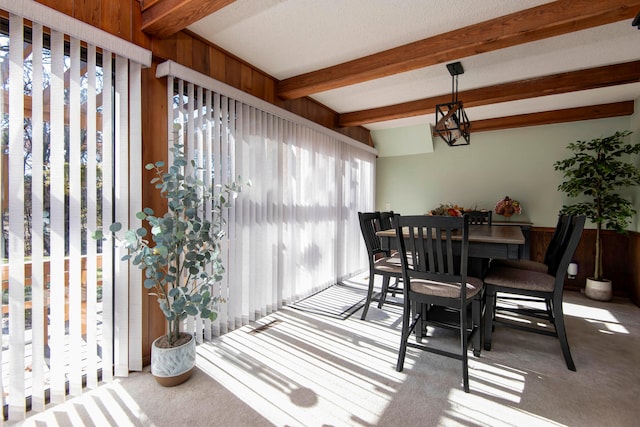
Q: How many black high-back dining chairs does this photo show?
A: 6